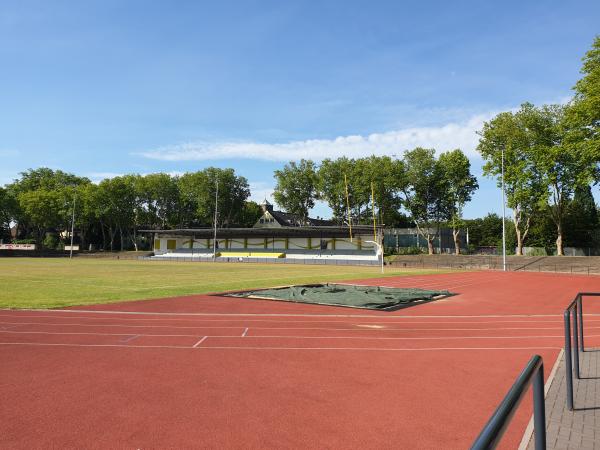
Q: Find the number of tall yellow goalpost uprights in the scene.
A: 2